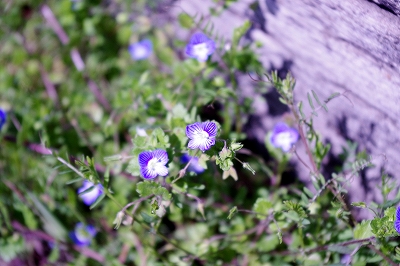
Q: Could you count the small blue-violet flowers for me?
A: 10